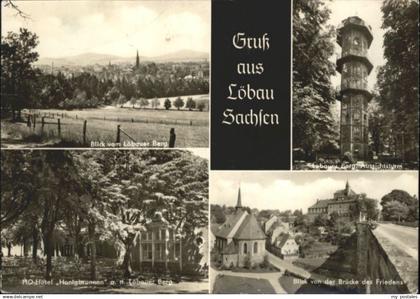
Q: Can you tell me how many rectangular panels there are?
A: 5